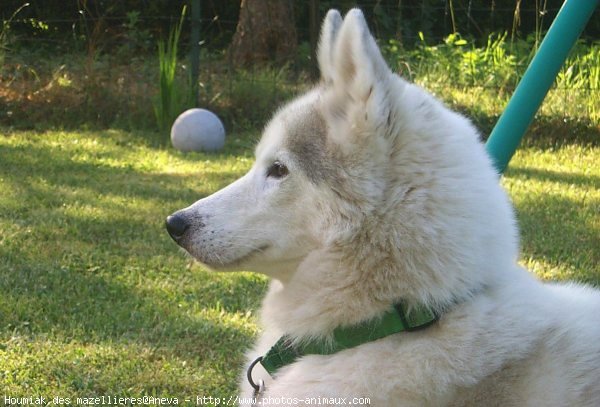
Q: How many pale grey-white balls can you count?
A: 1